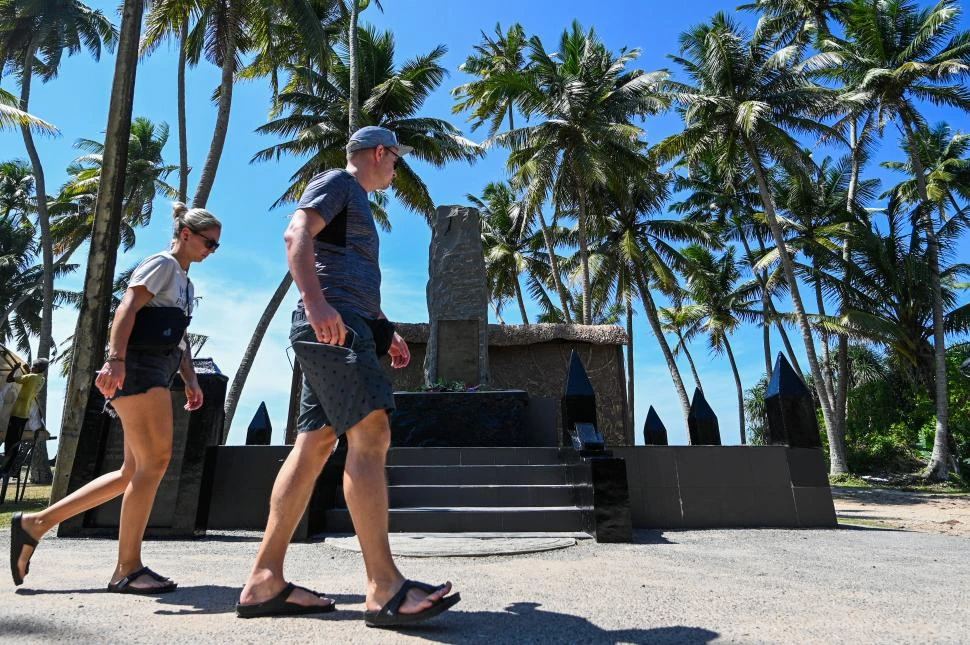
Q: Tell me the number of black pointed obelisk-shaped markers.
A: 5